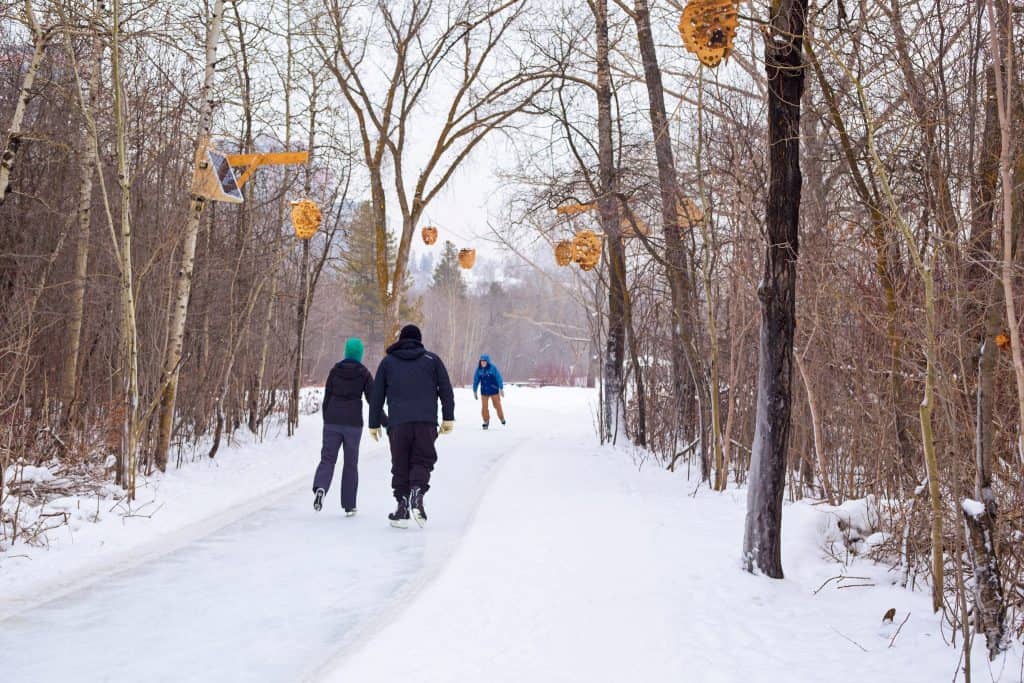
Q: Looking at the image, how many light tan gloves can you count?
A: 2